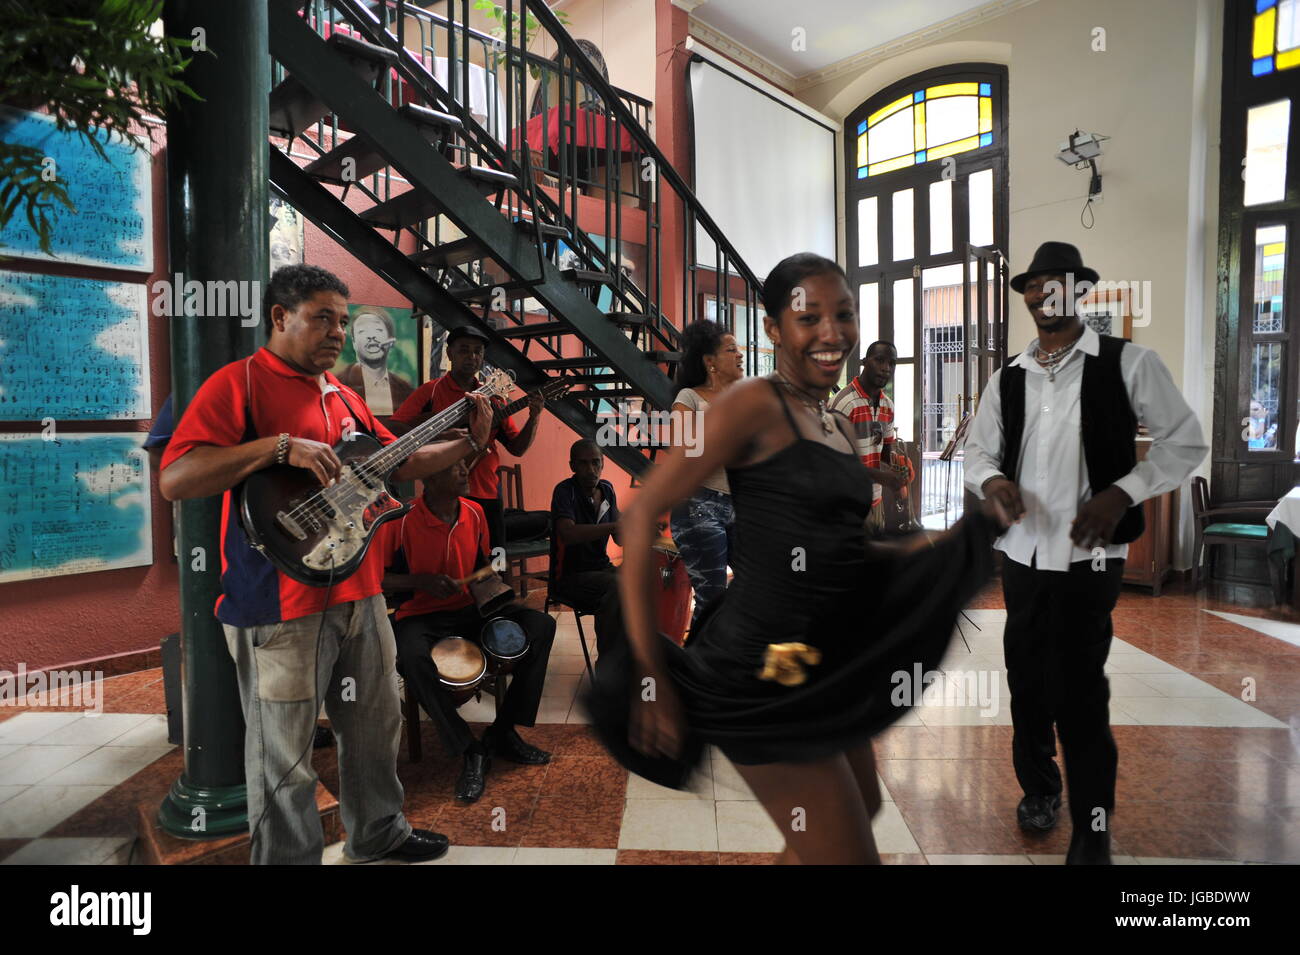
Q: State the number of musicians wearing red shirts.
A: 3